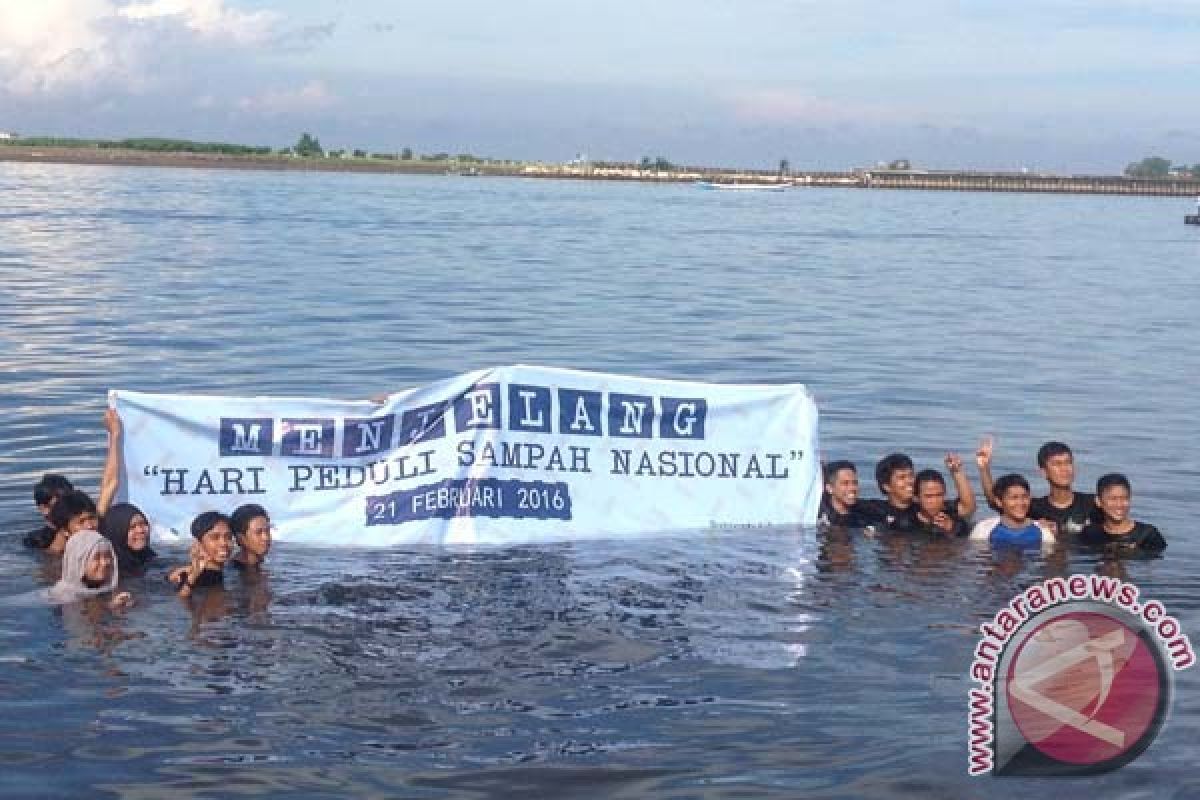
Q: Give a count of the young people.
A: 12